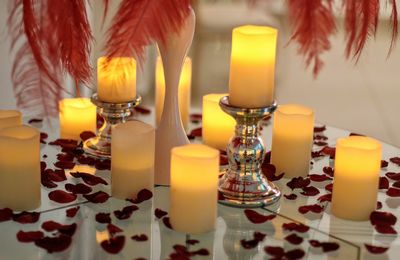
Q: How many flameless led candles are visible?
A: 11